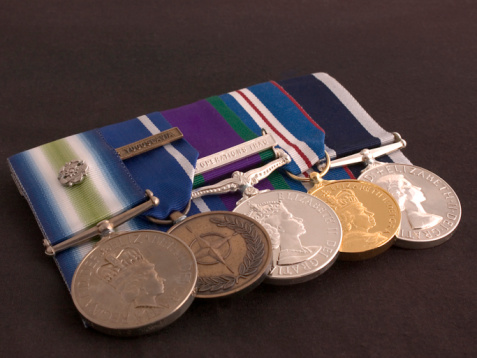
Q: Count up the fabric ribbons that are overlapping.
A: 5